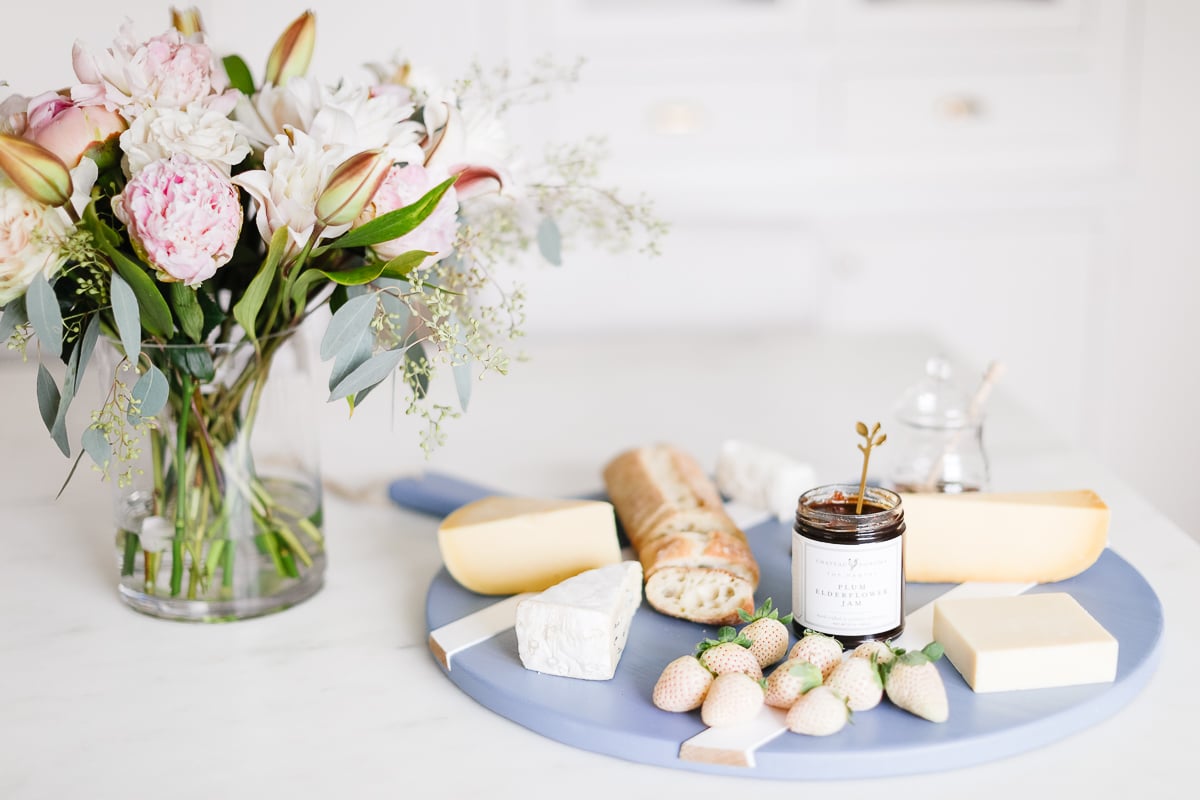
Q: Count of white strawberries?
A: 10